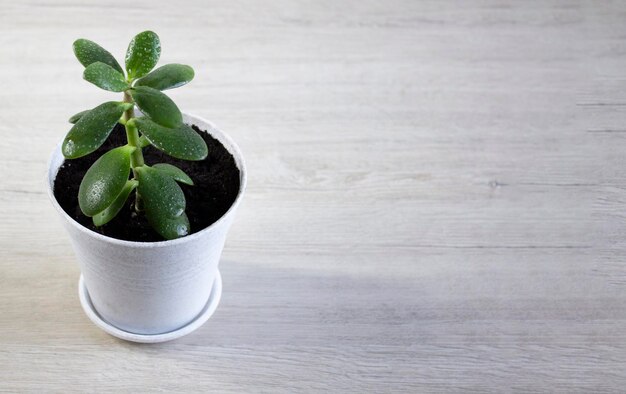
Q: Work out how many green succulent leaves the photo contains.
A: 13